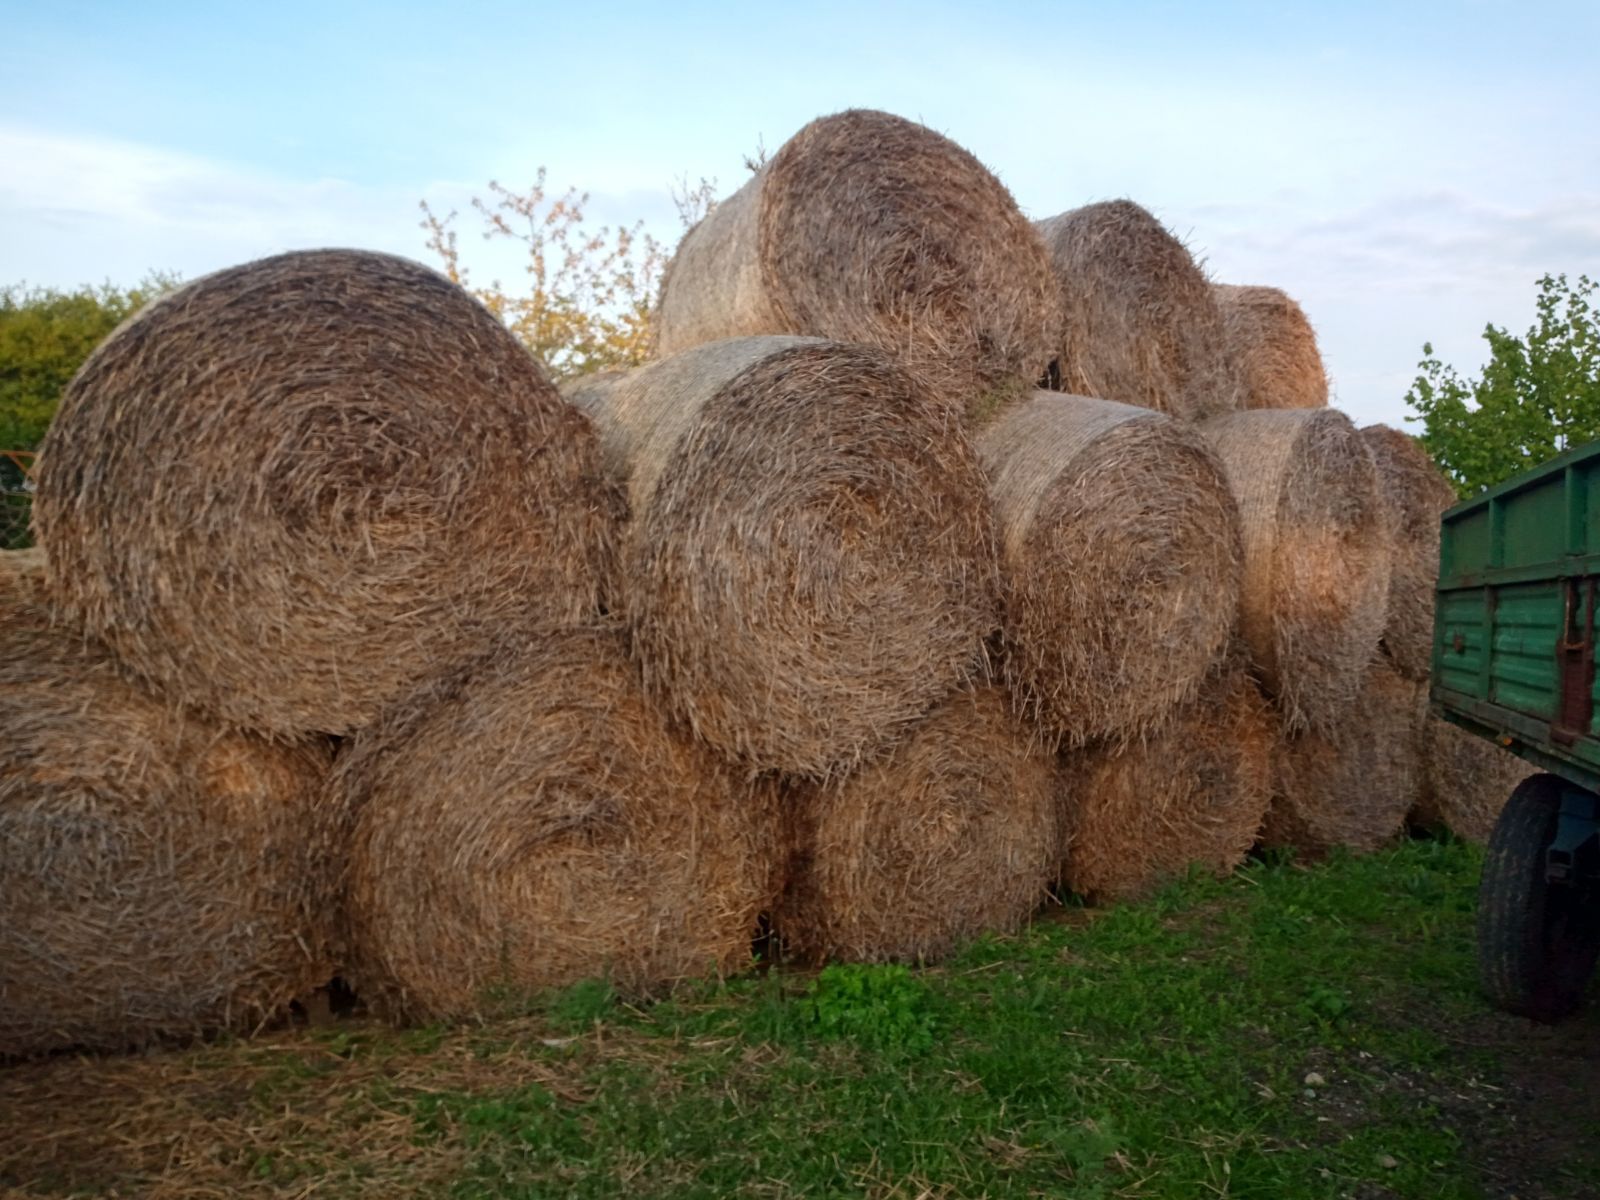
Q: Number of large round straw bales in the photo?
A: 14